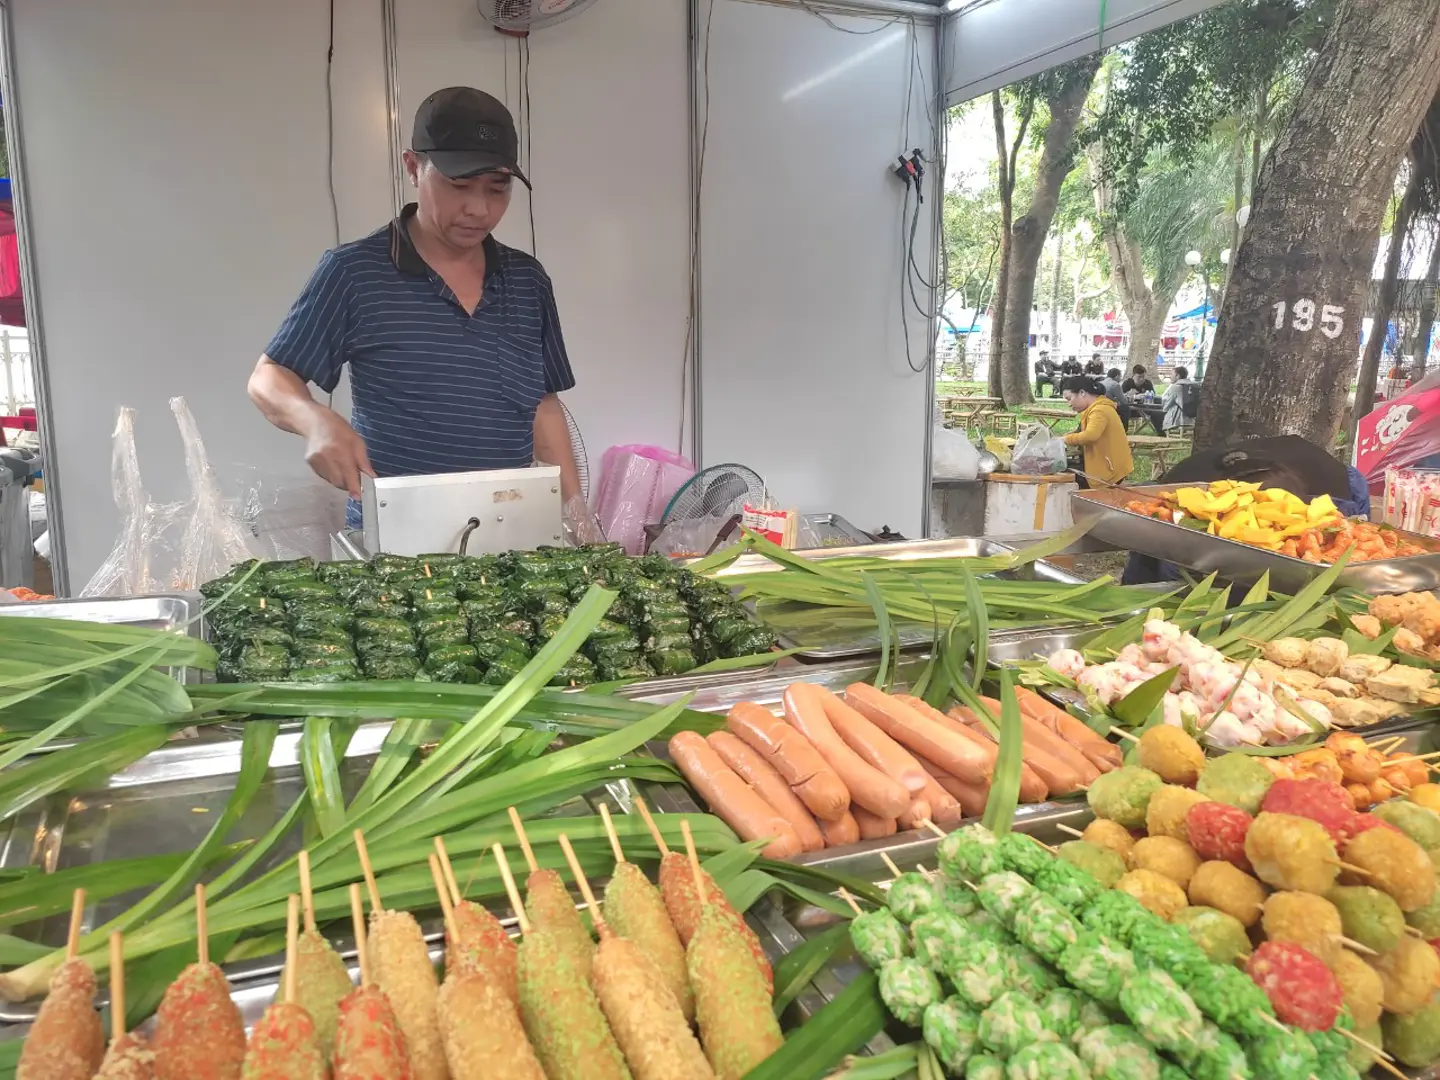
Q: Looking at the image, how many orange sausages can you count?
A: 15